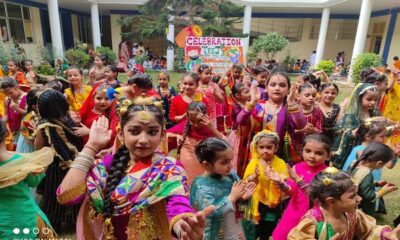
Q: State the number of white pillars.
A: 6